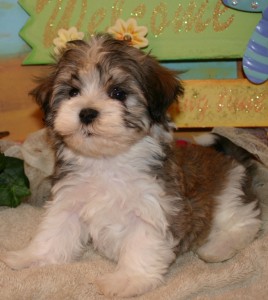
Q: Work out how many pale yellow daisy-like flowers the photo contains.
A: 2